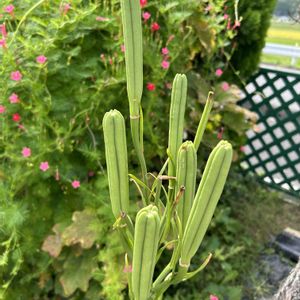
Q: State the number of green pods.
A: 6